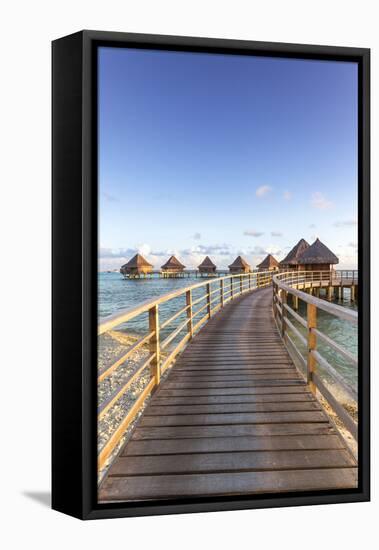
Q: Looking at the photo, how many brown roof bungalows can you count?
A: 7